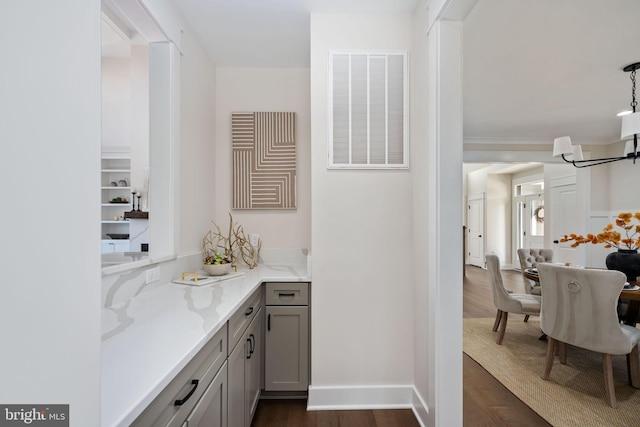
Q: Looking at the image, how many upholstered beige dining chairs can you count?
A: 3